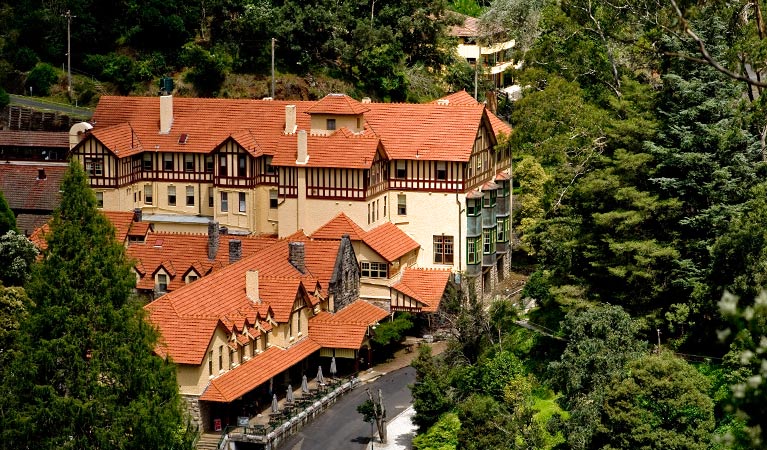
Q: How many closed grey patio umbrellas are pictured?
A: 5